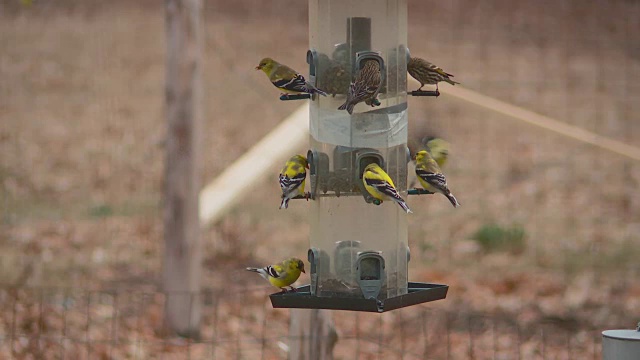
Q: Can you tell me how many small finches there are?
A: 8